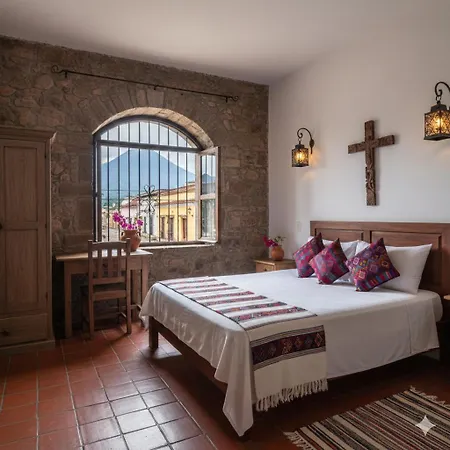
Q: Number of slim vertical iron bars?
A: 9